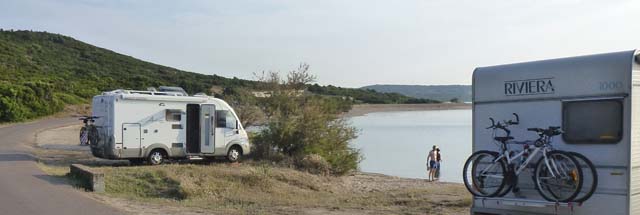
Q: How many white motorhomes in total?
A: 2